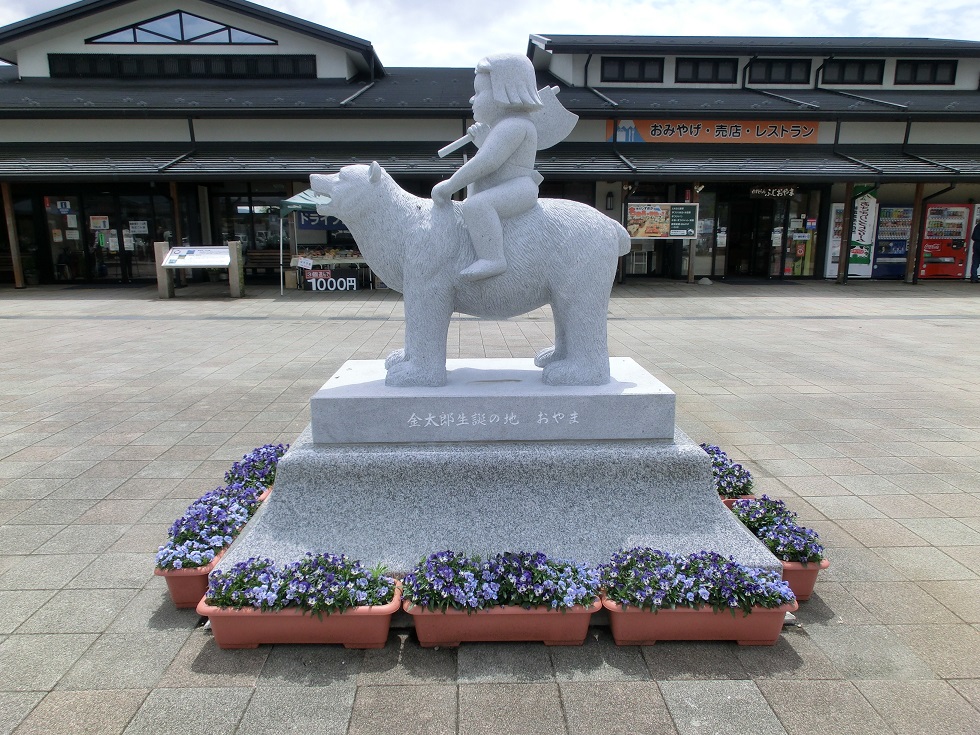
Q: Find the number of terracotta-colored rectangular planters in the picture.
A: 7